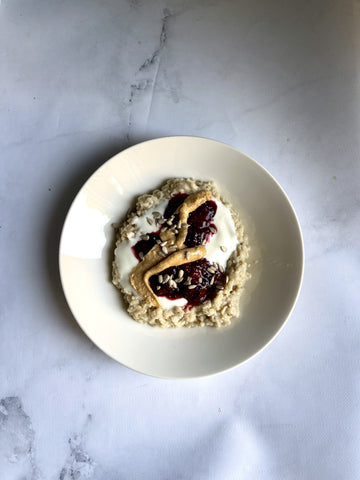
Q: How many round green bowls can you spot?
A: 0